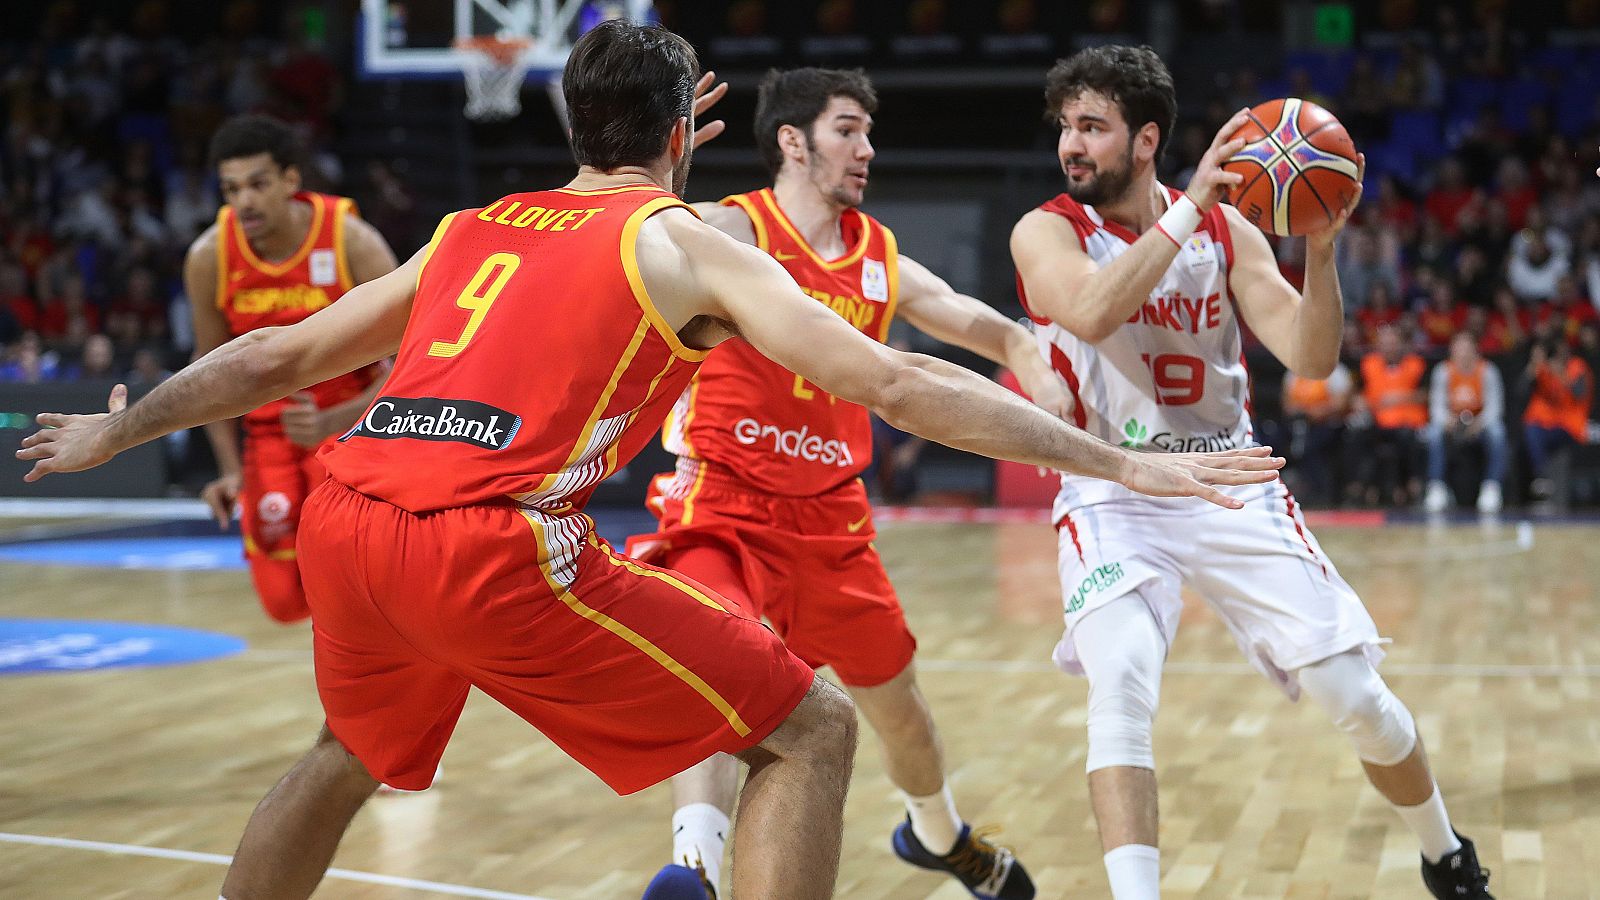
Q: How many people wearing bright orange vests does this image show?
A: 4